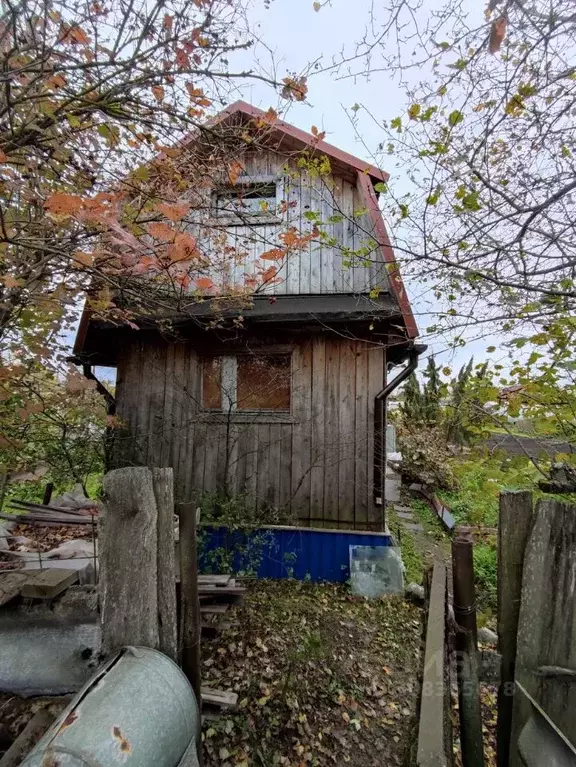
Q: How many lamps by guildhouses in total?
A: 0